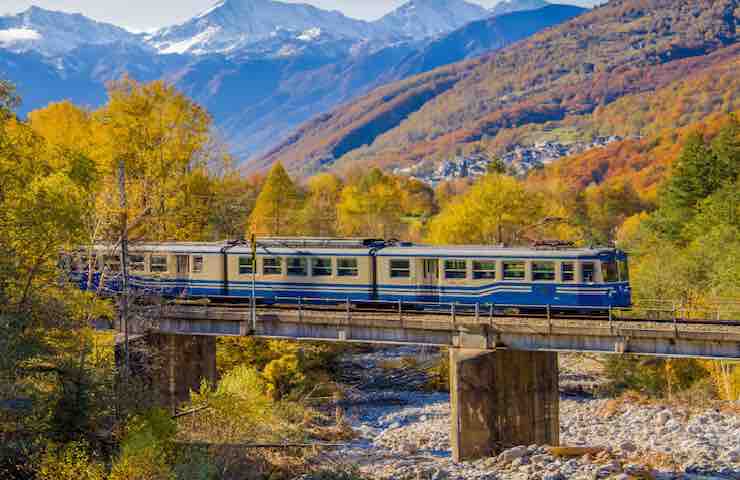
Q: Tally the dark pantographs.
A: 1